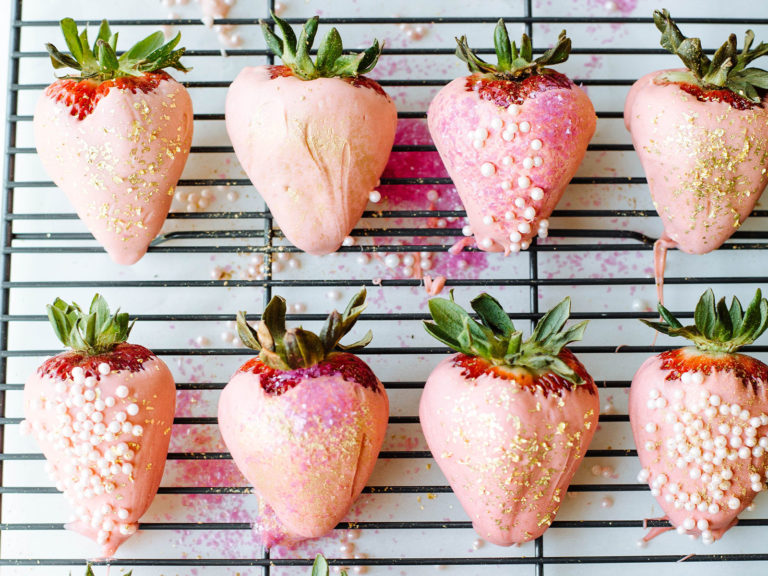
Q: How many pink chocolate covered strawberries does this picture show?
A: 8